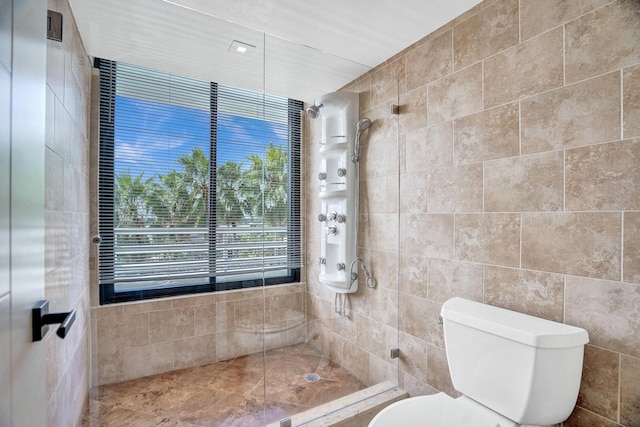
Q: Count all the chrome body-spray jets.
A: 6